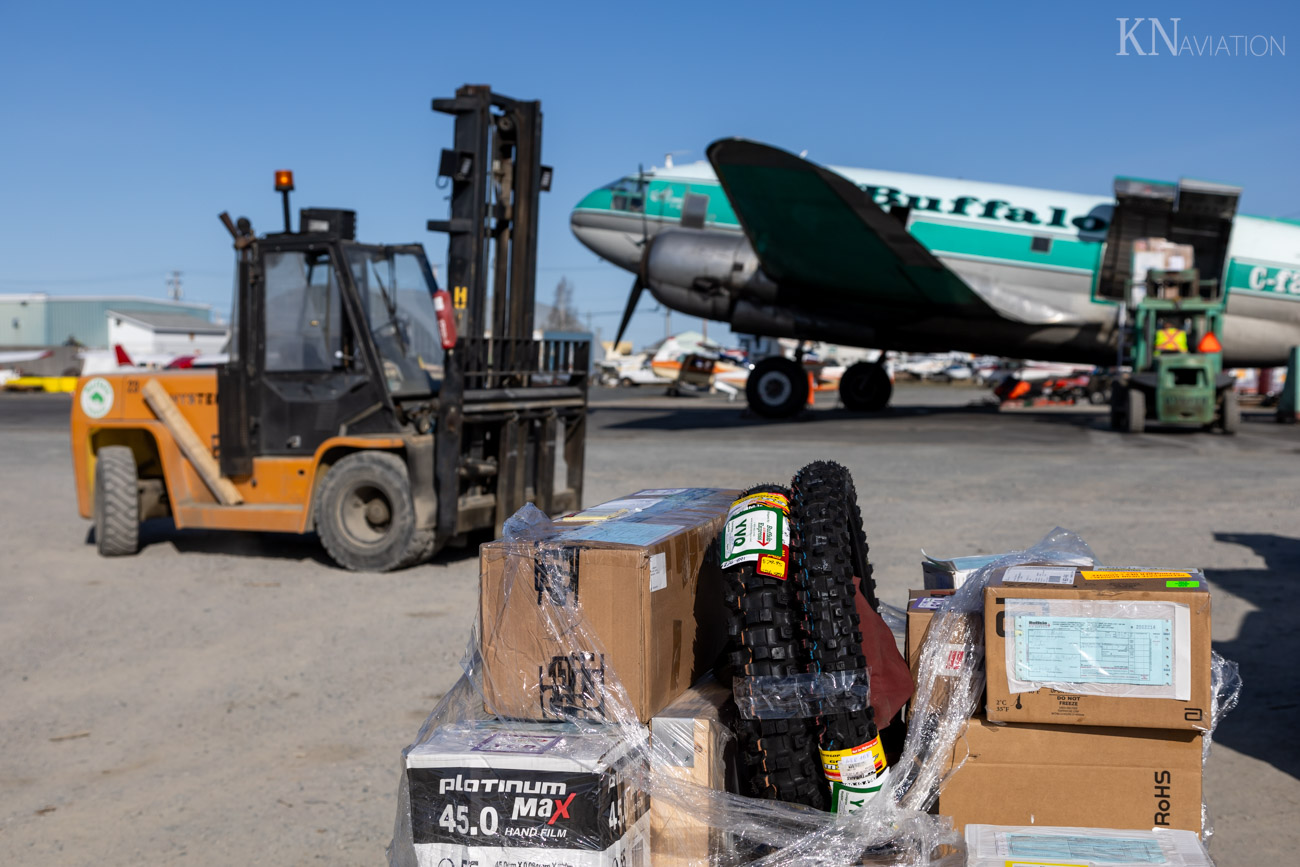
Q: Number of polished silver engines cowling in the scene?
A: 1